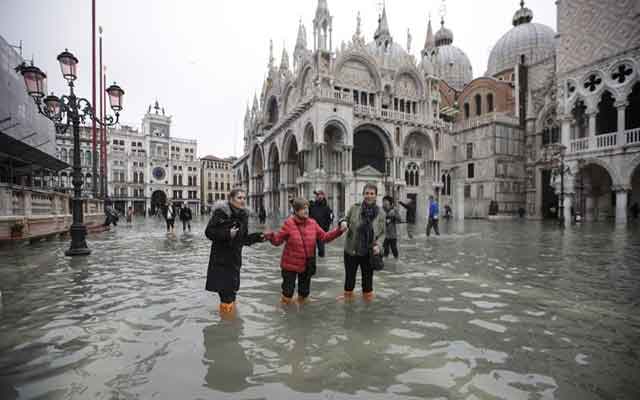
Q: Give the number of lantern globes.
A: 4